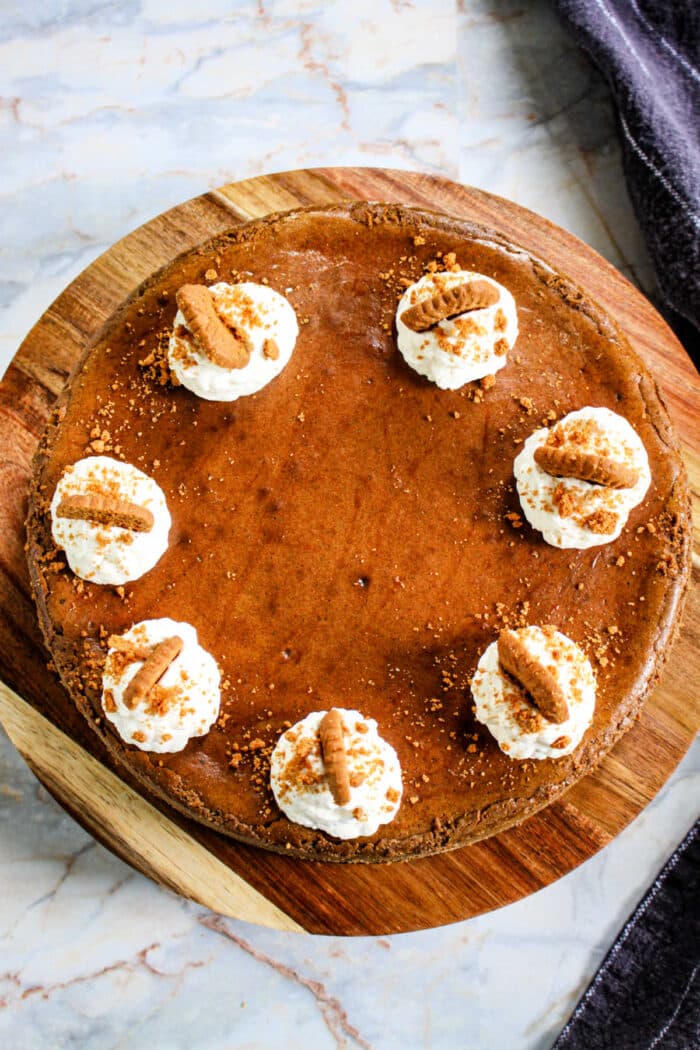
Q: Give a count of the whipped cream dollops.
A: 7